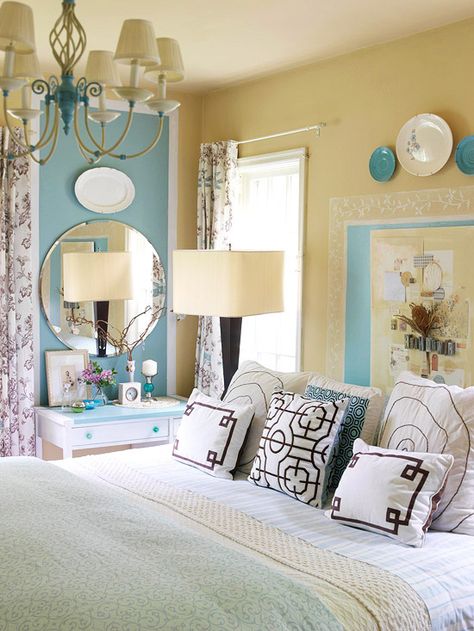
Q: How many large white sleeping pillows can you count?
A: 2